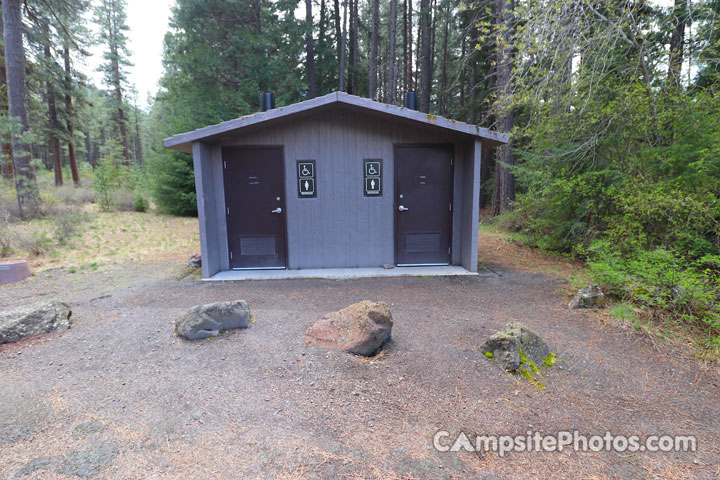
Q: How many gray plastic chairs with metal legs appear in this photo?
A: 0